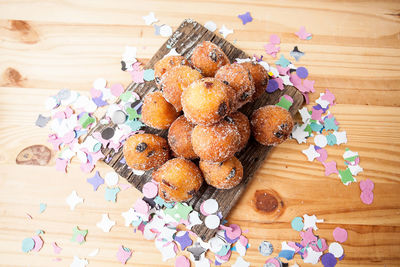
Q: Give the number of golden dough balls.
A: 14